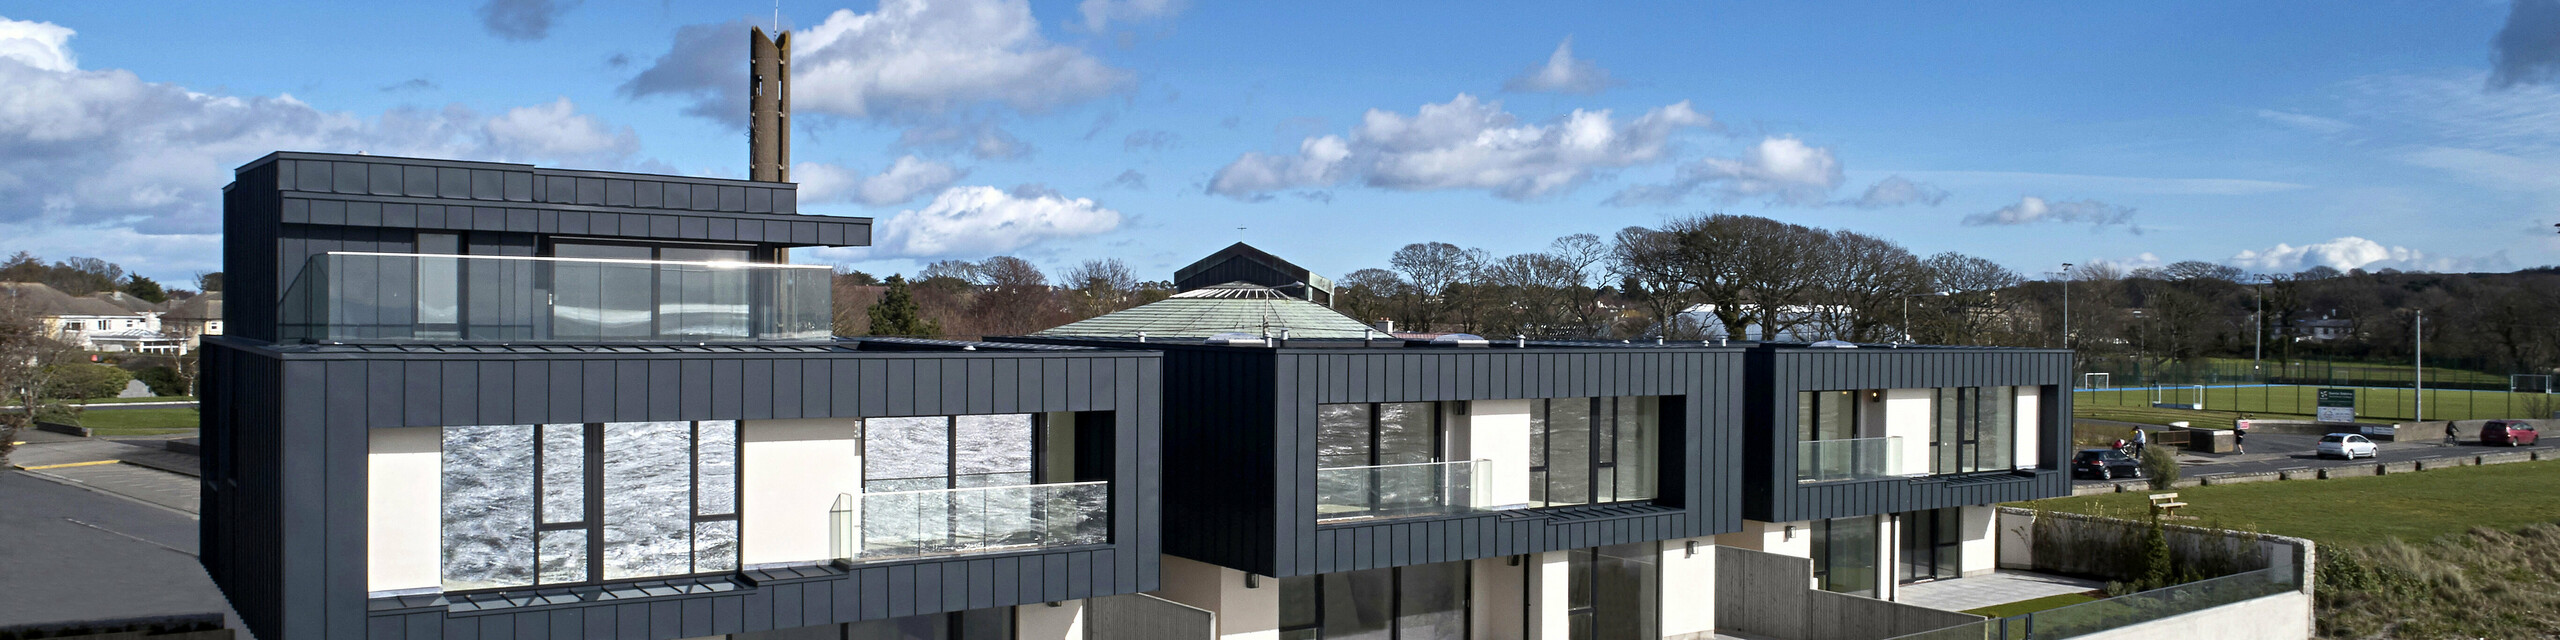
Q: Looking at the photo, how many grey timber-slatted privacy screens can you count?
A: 2